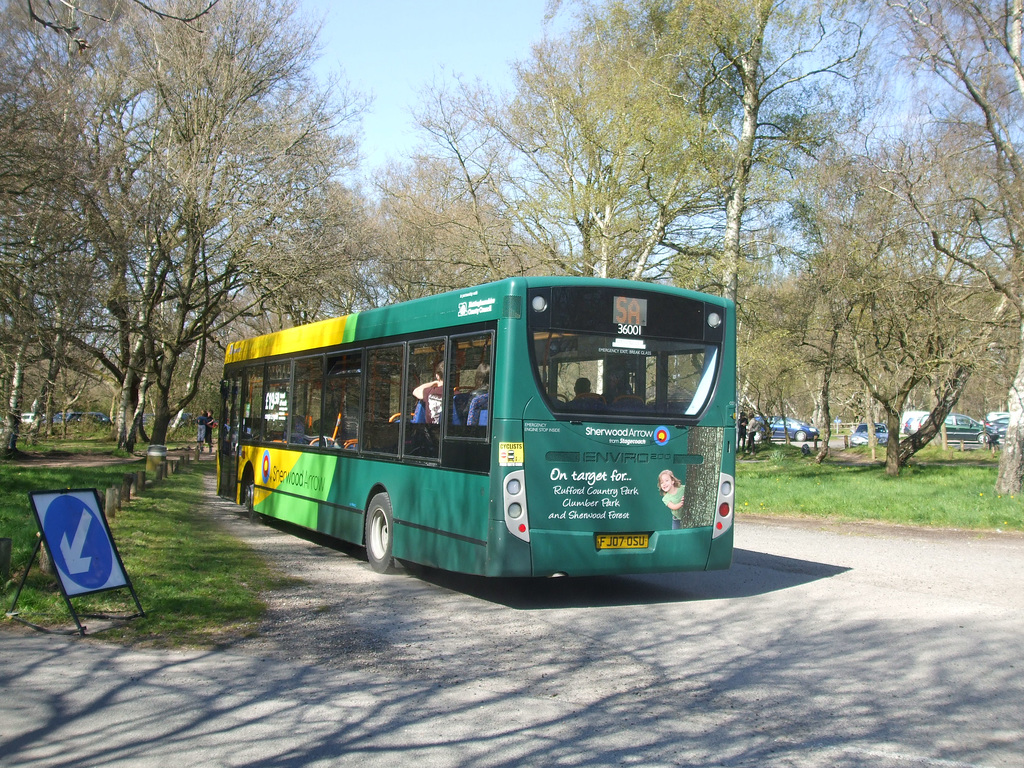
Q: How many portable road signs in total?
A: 1